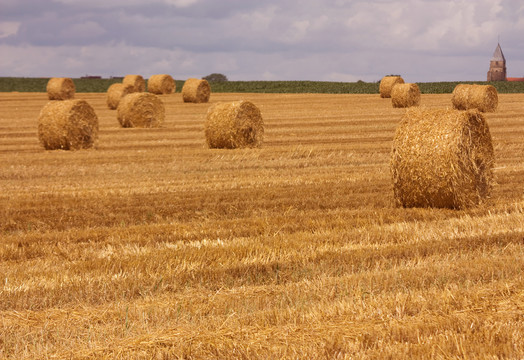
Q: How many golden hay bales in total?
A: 12